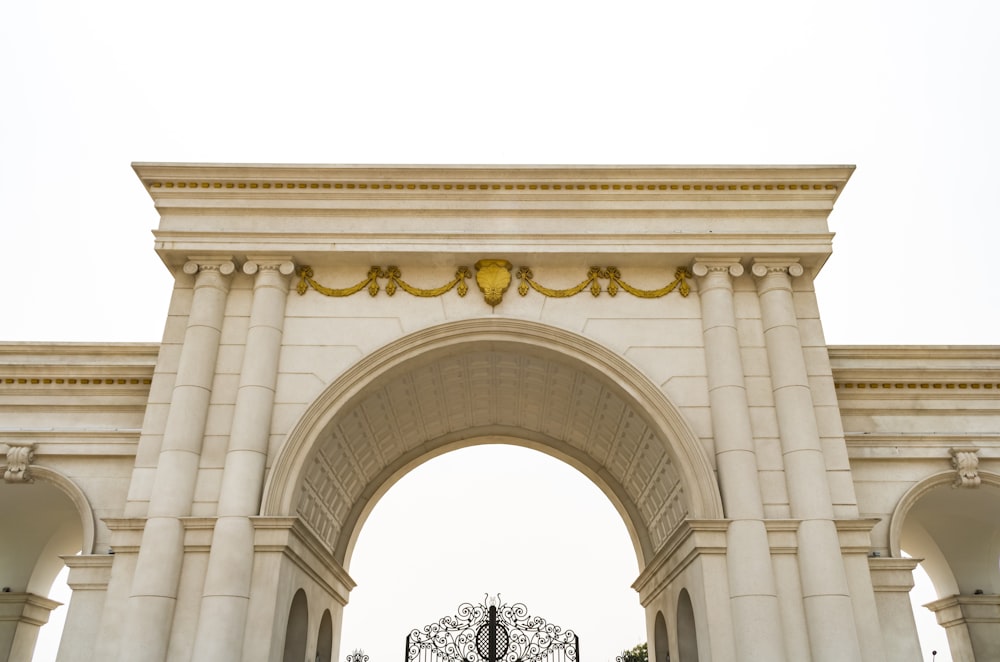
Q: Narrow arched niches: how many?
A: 4